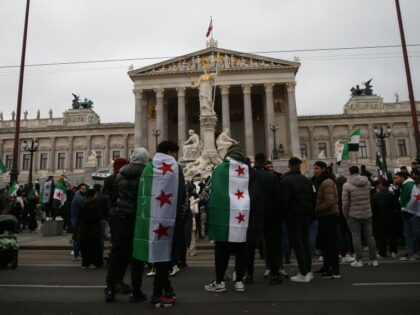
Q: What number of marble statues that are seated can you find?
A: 2